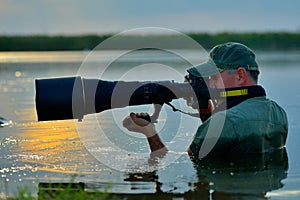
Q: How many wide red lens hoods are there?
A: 0